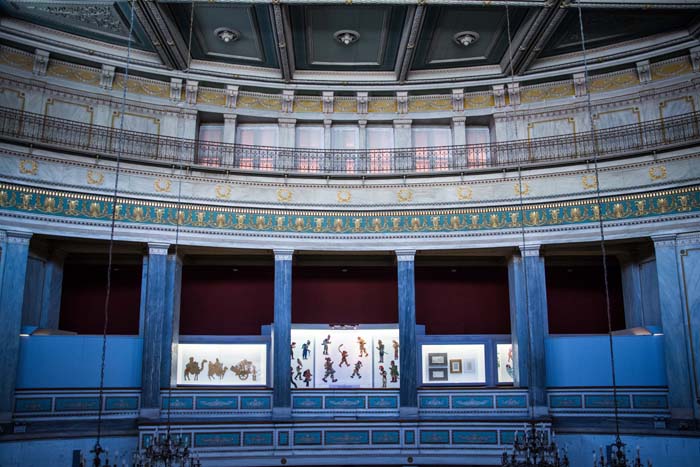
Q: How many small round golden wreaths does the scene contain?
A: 11